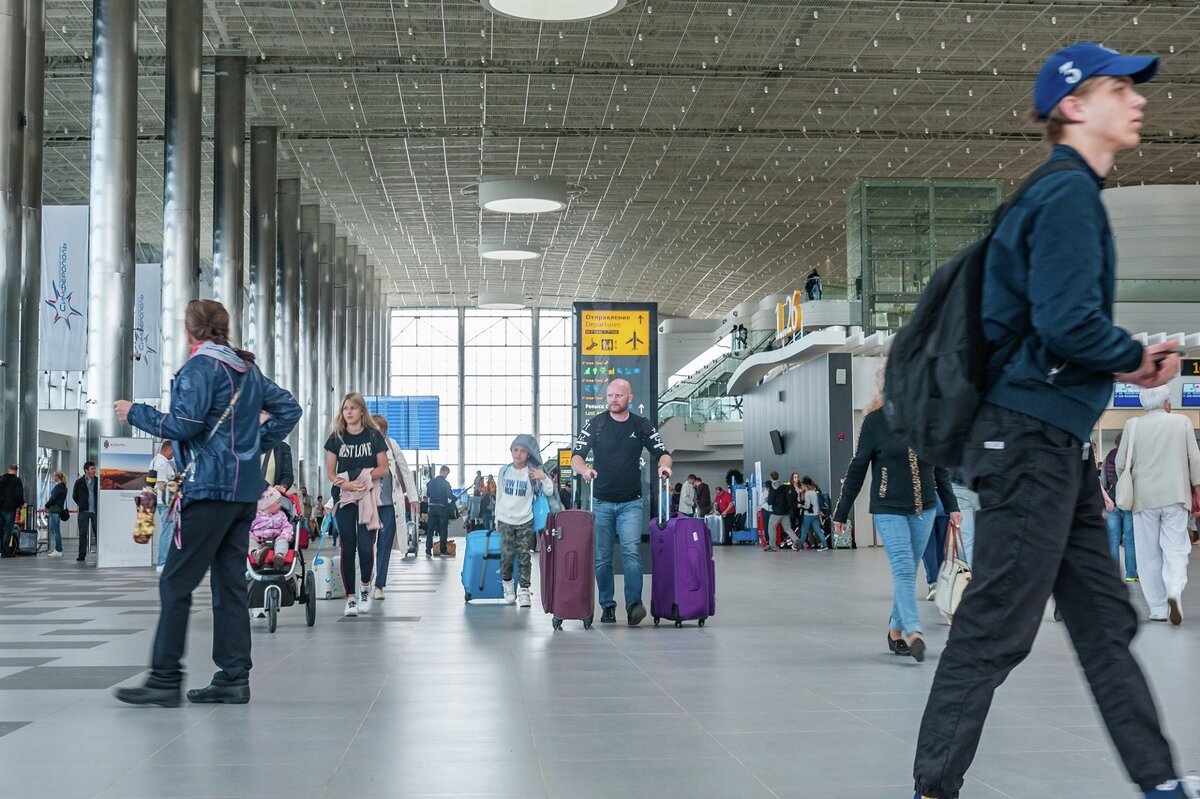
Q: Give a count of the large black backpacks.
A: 1